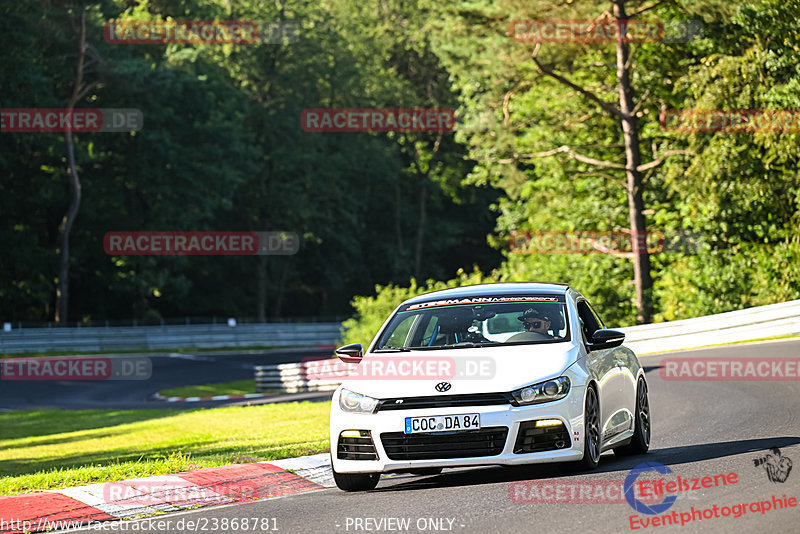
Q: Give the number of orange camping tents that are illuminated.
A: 0